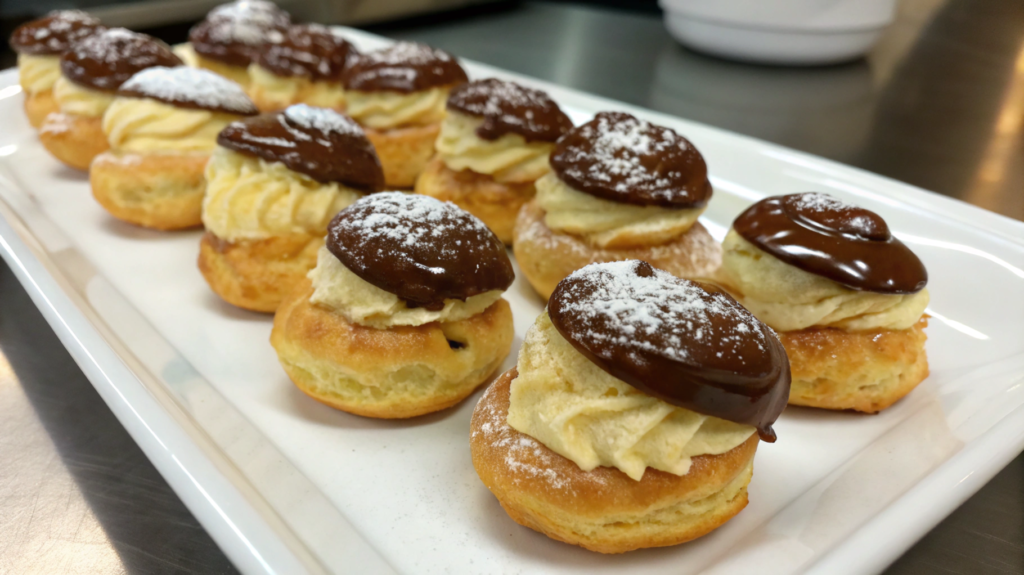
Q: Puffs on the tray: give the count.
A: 12